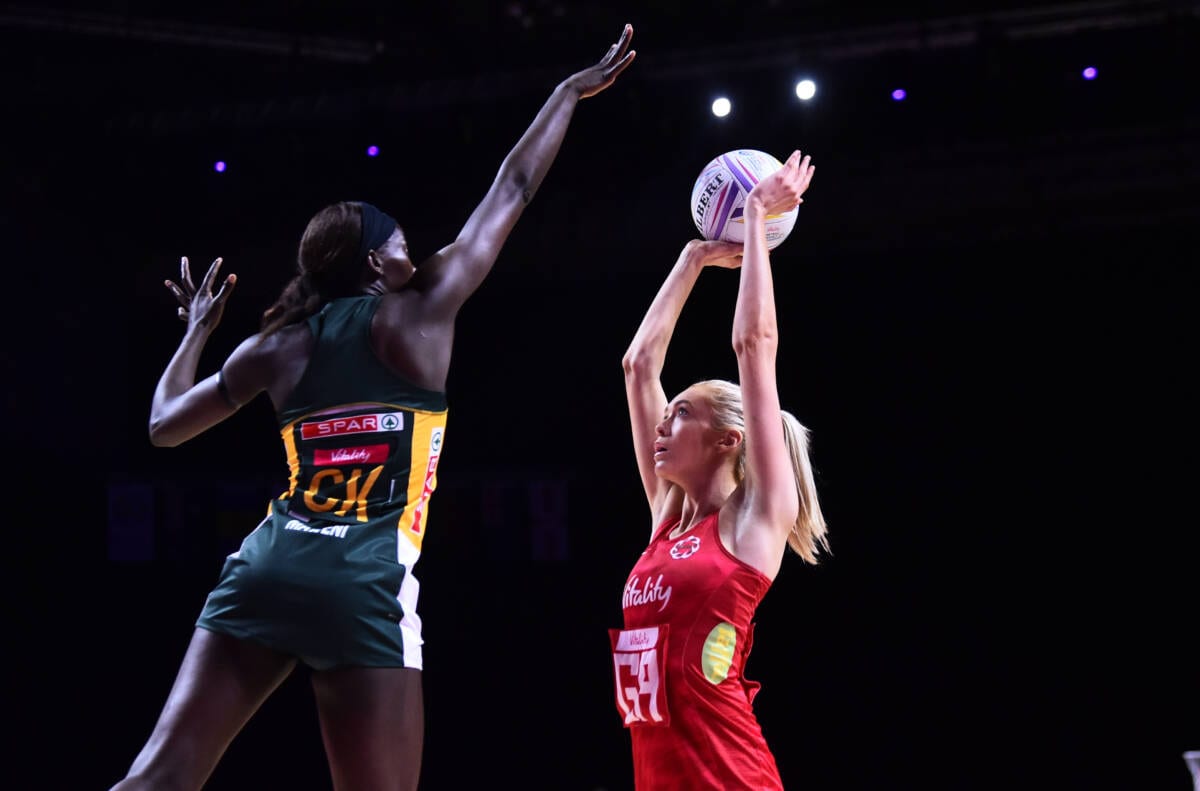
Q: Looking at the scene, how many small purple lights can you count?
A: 4